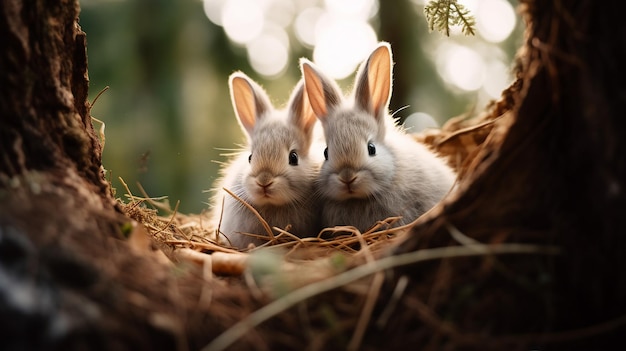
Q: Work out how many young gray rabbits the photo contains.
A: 2